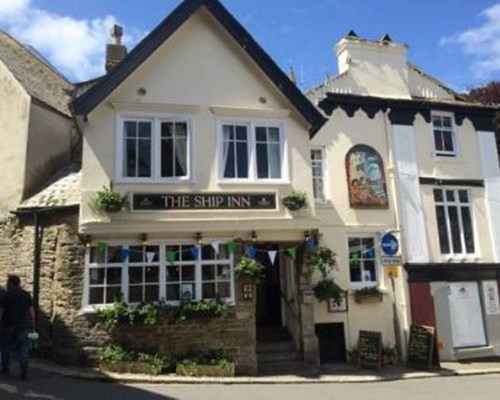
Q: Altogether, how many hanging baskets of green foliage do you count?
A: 5